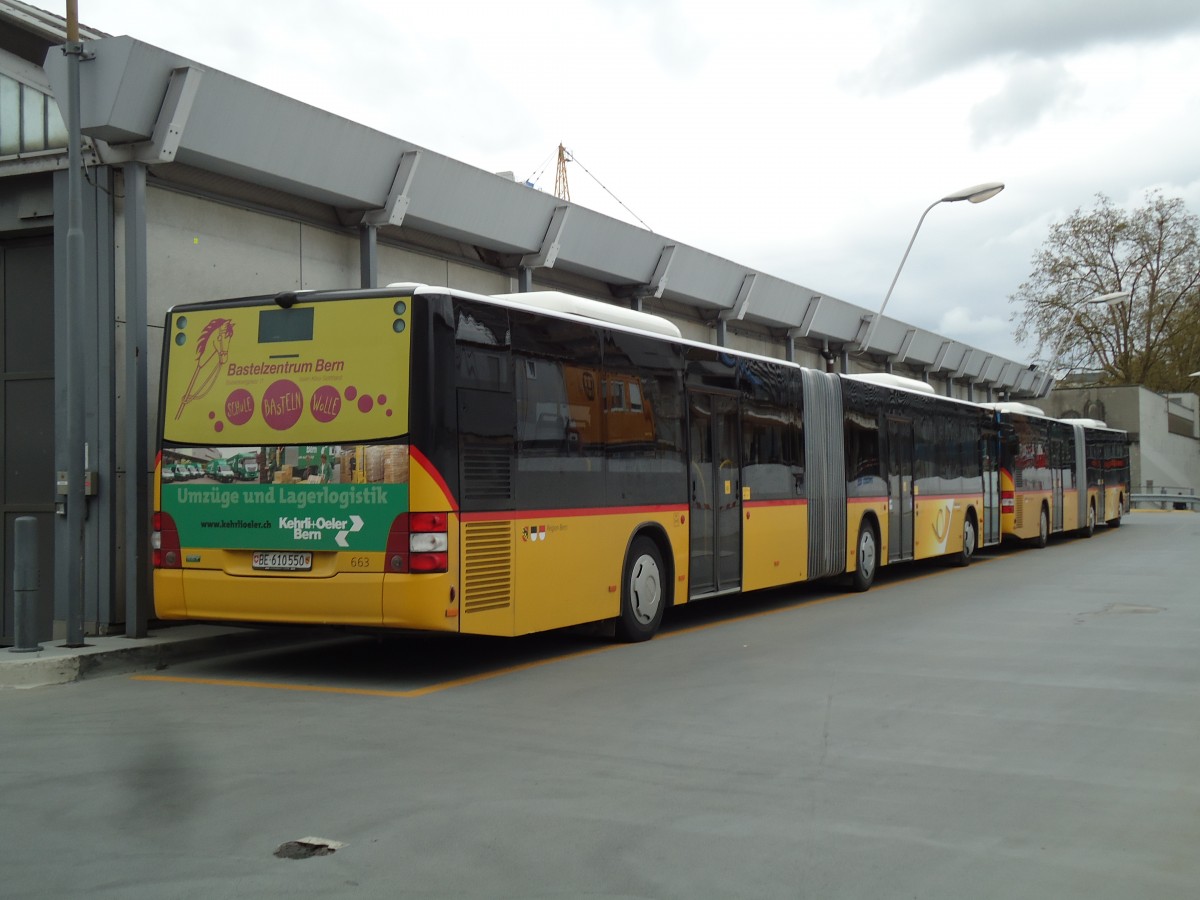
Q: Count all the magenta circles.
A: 9